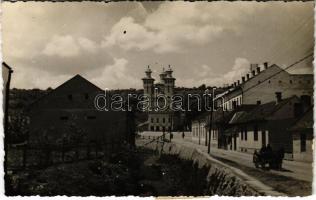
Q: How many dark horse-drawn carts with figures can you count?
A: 1